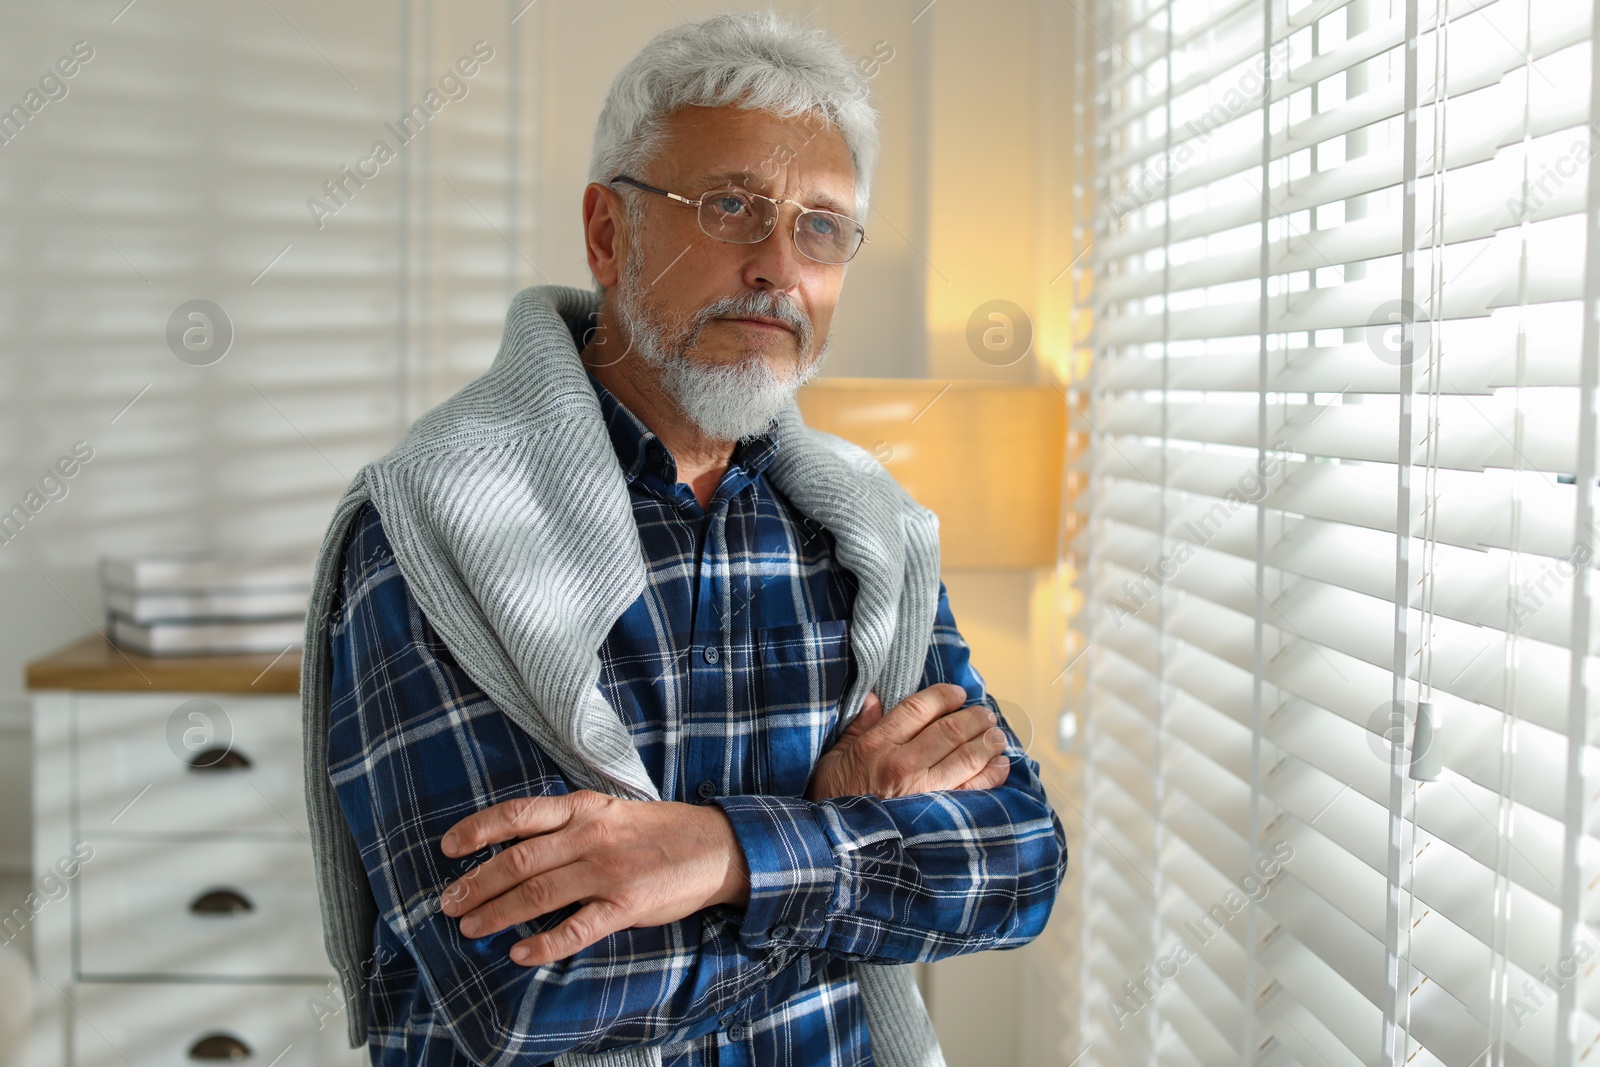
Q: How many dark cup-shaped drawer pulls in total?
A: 3